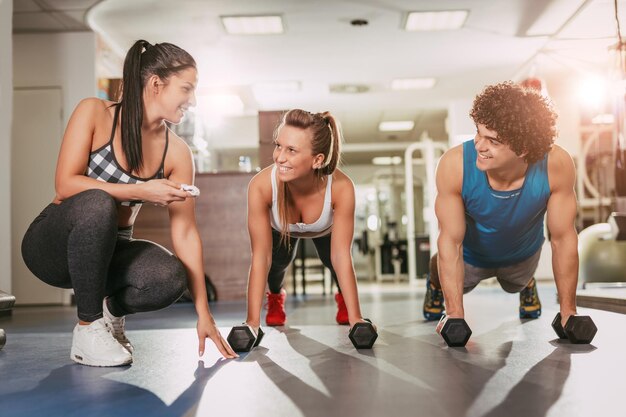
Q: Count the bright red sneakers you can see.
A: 2